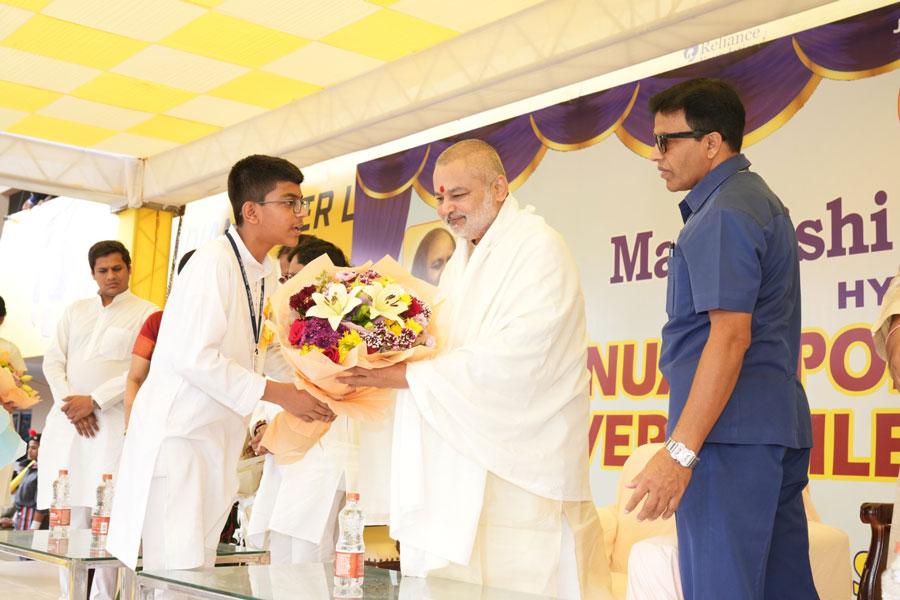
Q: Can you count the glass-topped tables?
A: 2